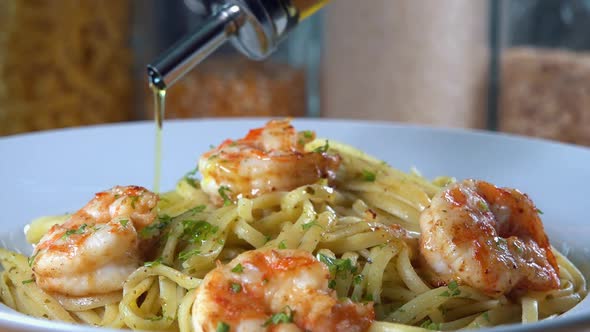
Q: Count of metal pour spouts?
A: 1